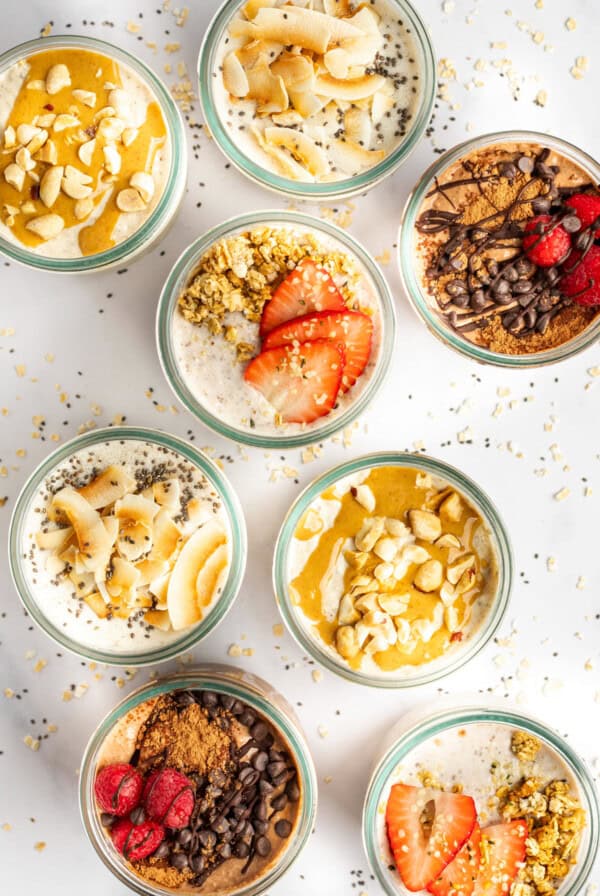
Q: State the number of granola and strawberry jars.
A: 2